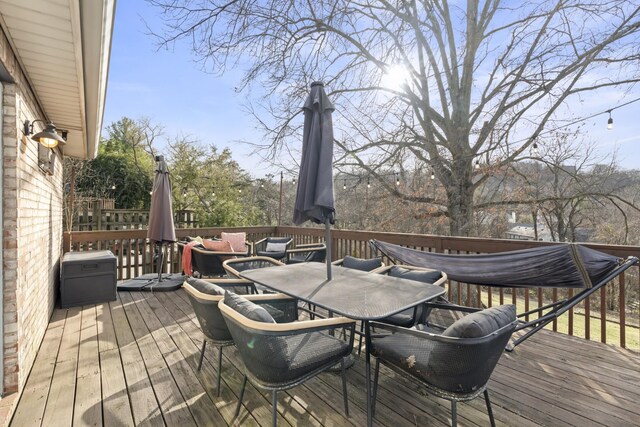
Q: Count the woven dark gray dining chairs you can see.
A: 6